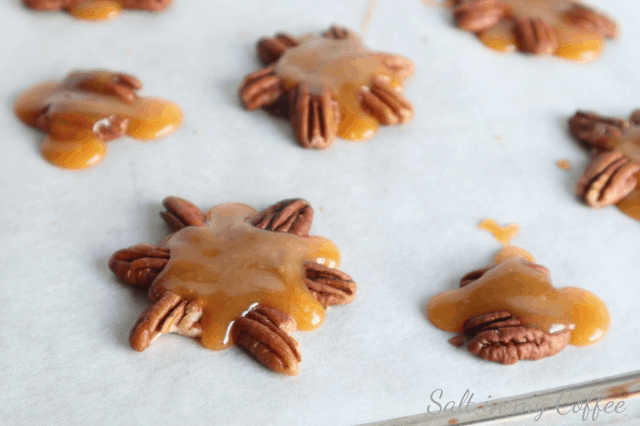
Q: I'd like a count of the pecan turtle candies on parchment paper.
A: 7